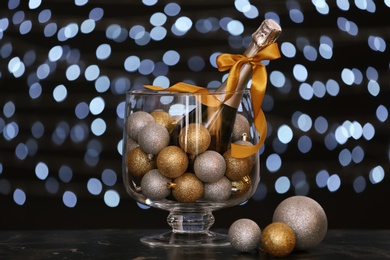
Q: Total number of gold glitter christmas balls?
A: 8